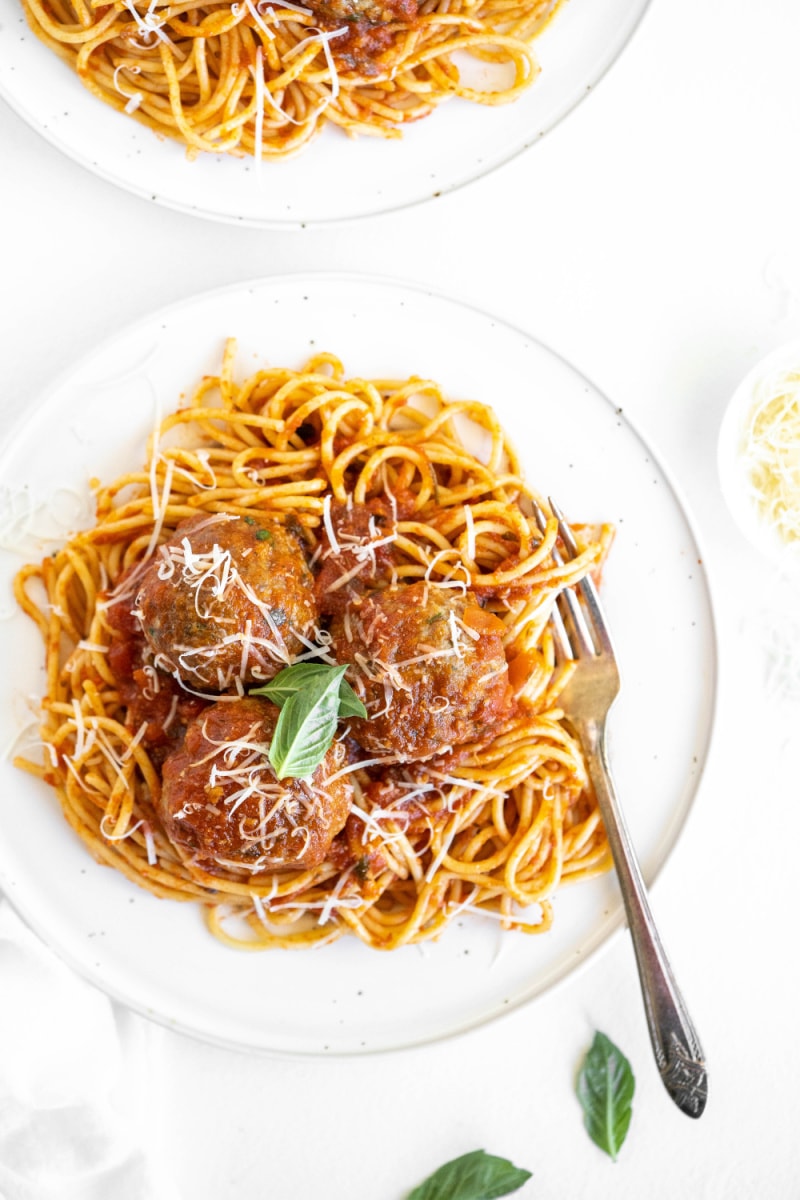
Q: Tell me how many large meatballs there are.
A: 3